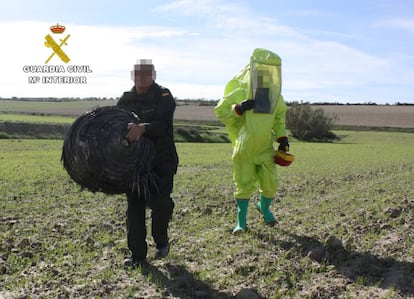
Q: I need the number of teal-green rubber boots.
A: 2